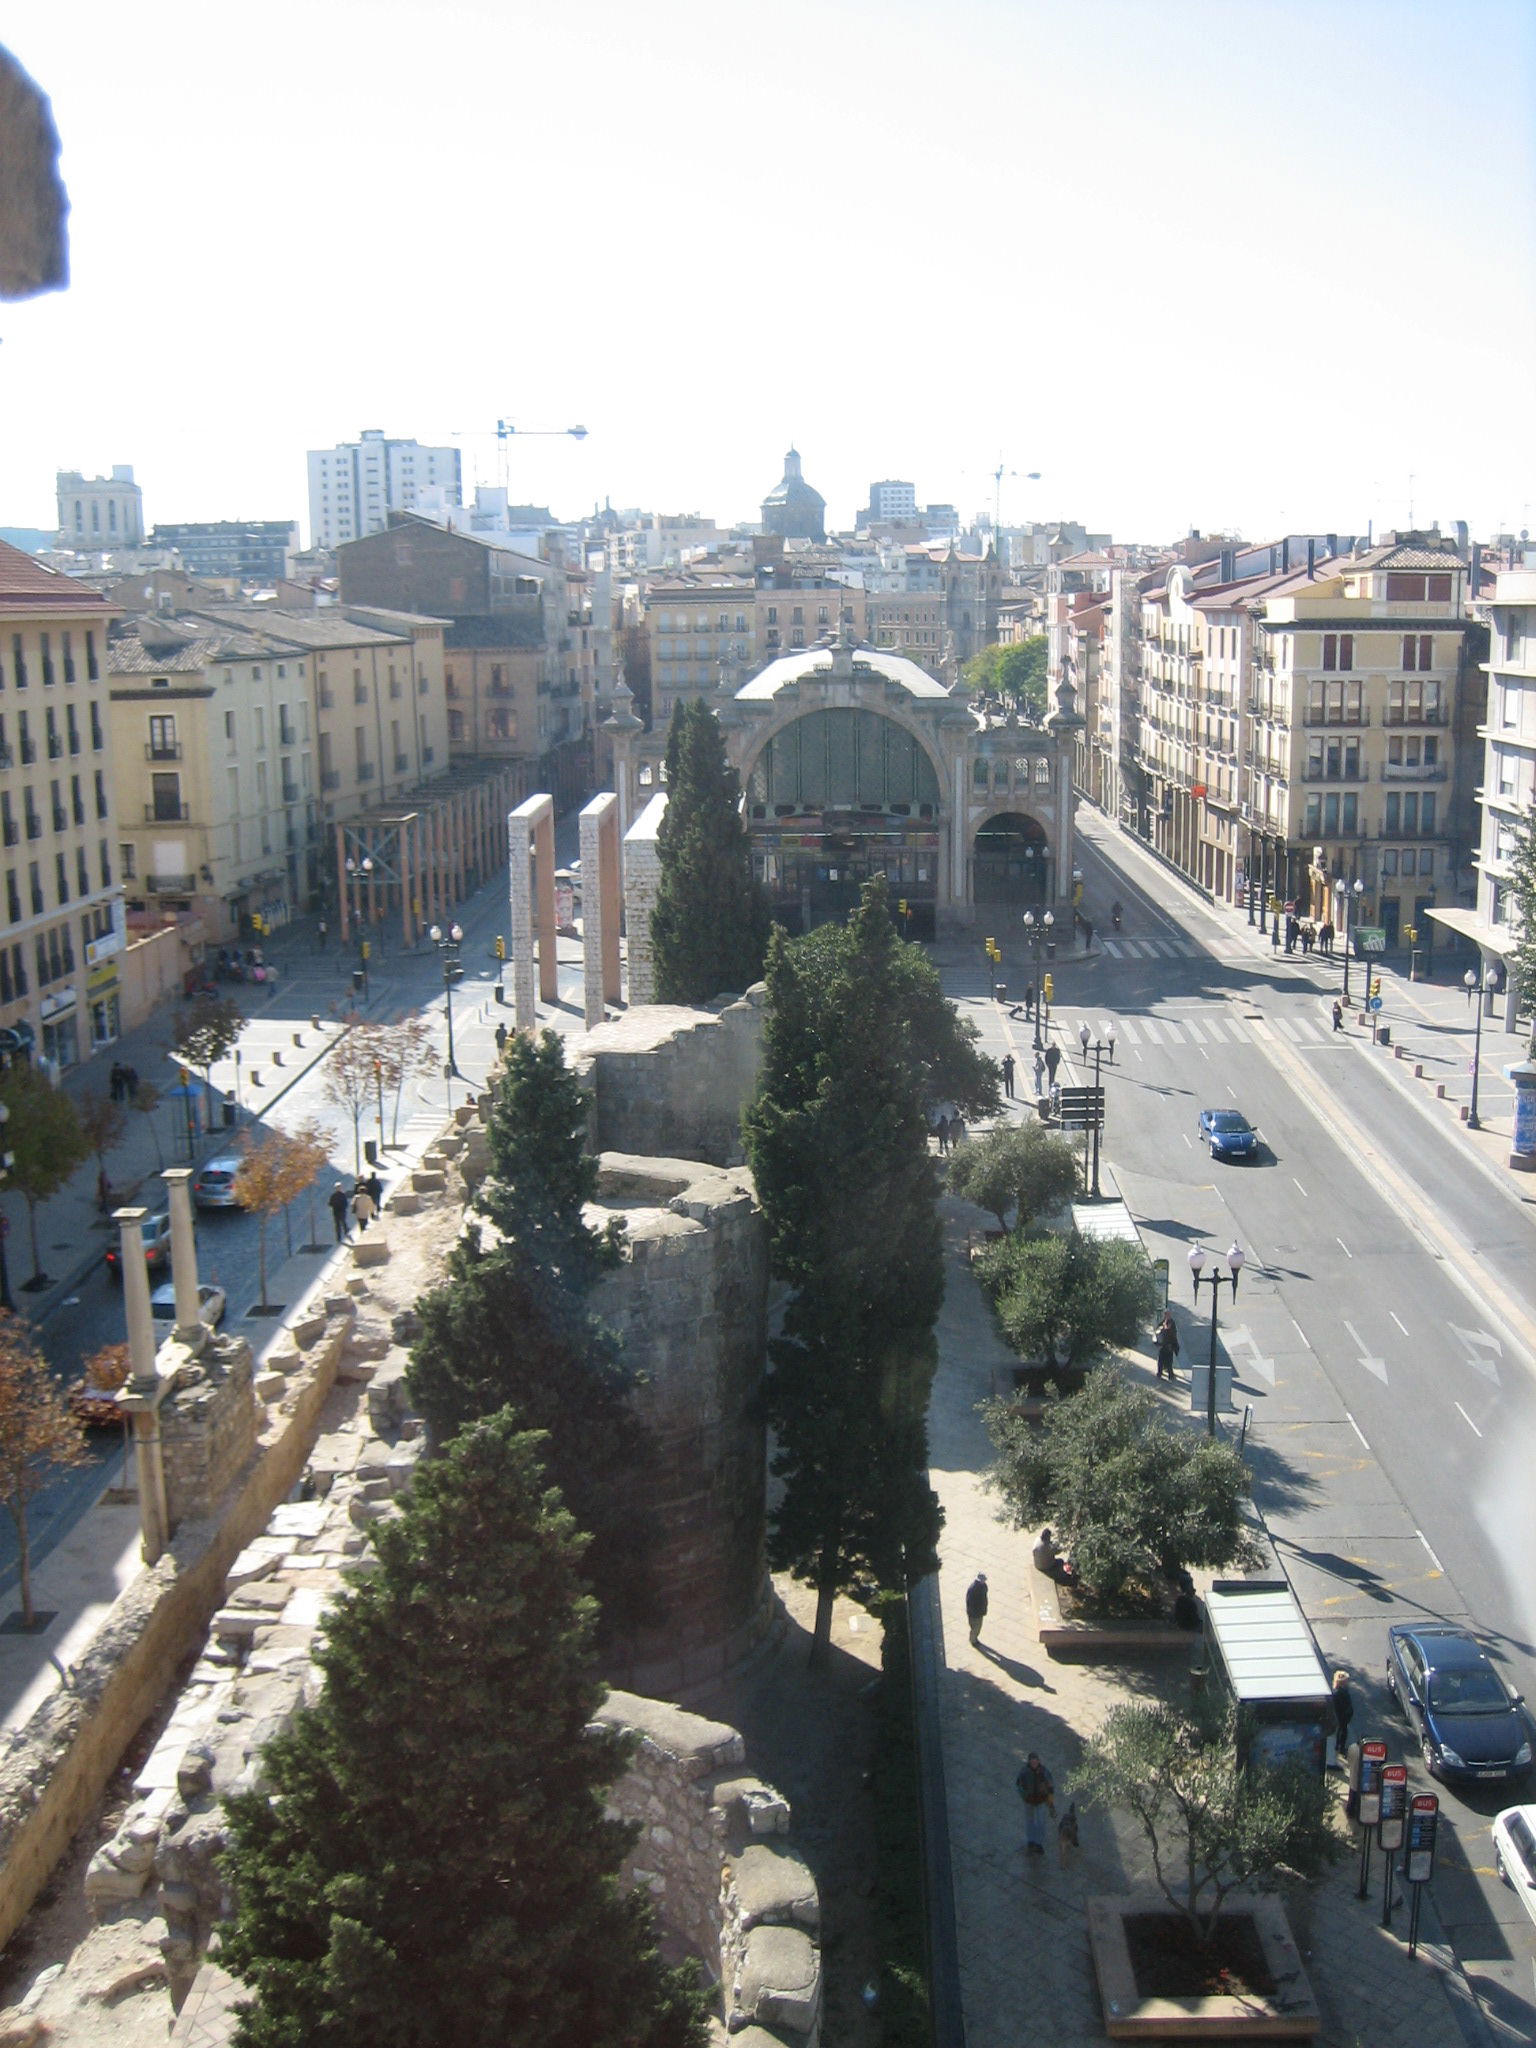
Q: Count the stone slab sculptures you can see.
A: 3